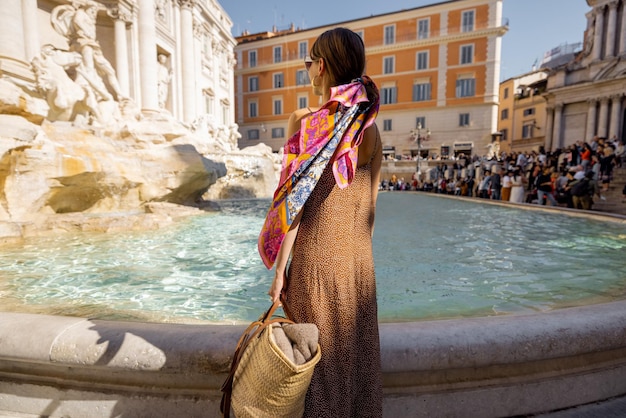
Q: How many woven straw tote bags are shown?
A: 1